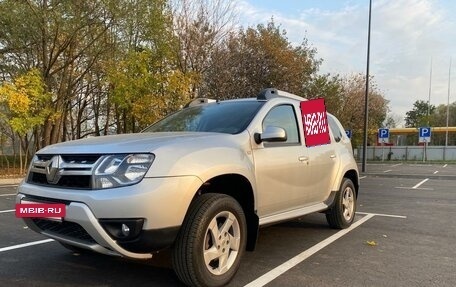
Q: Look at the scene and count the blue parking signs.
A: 3